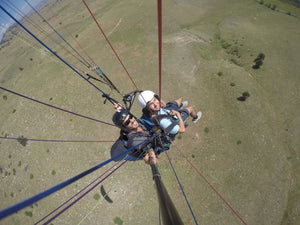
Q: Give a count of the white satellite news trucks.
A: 0